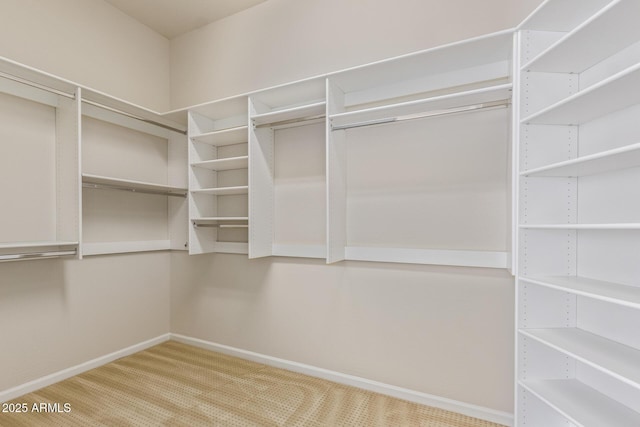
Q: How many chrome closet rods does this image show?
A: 7